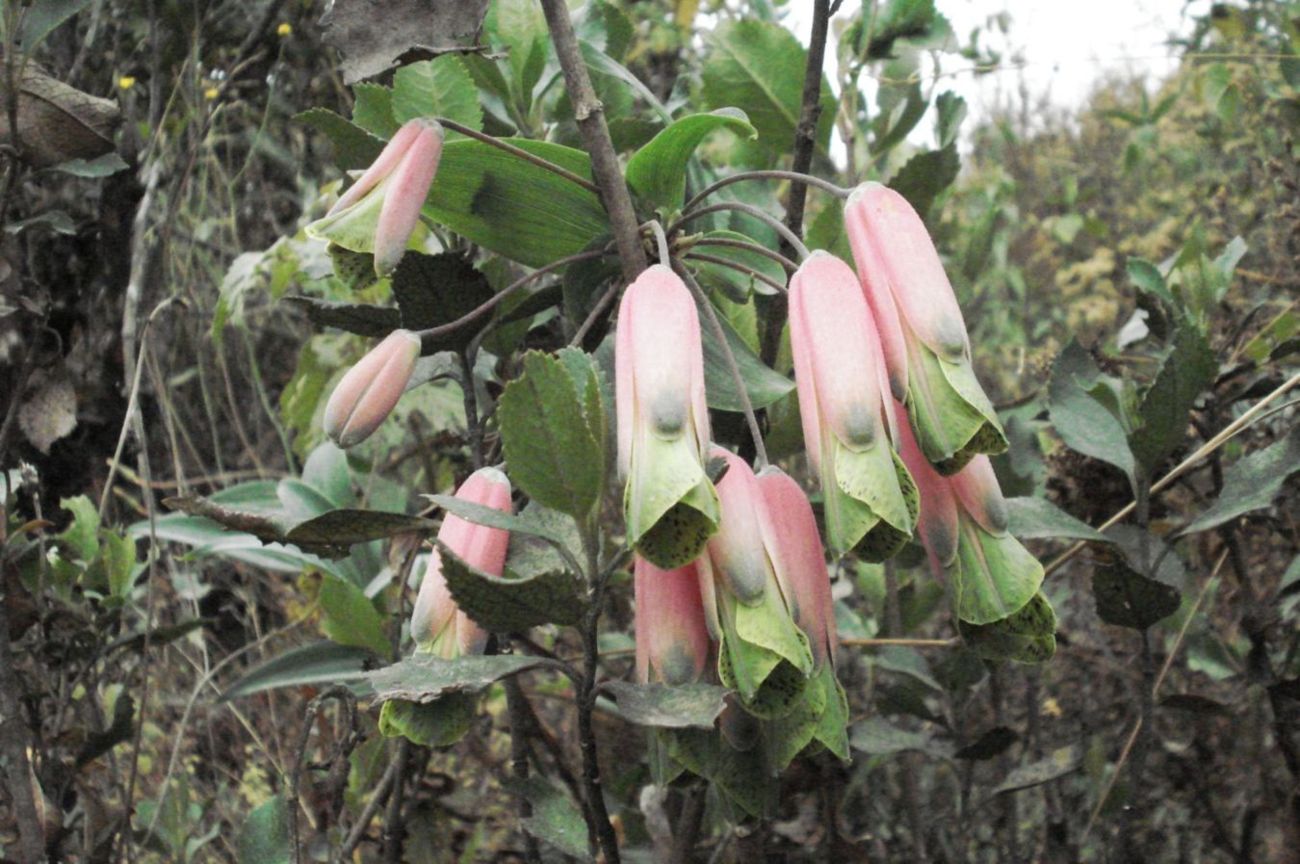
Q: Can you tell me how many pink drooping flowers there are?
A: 10